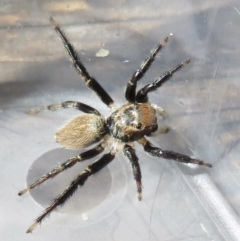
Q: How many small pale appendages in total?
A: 2